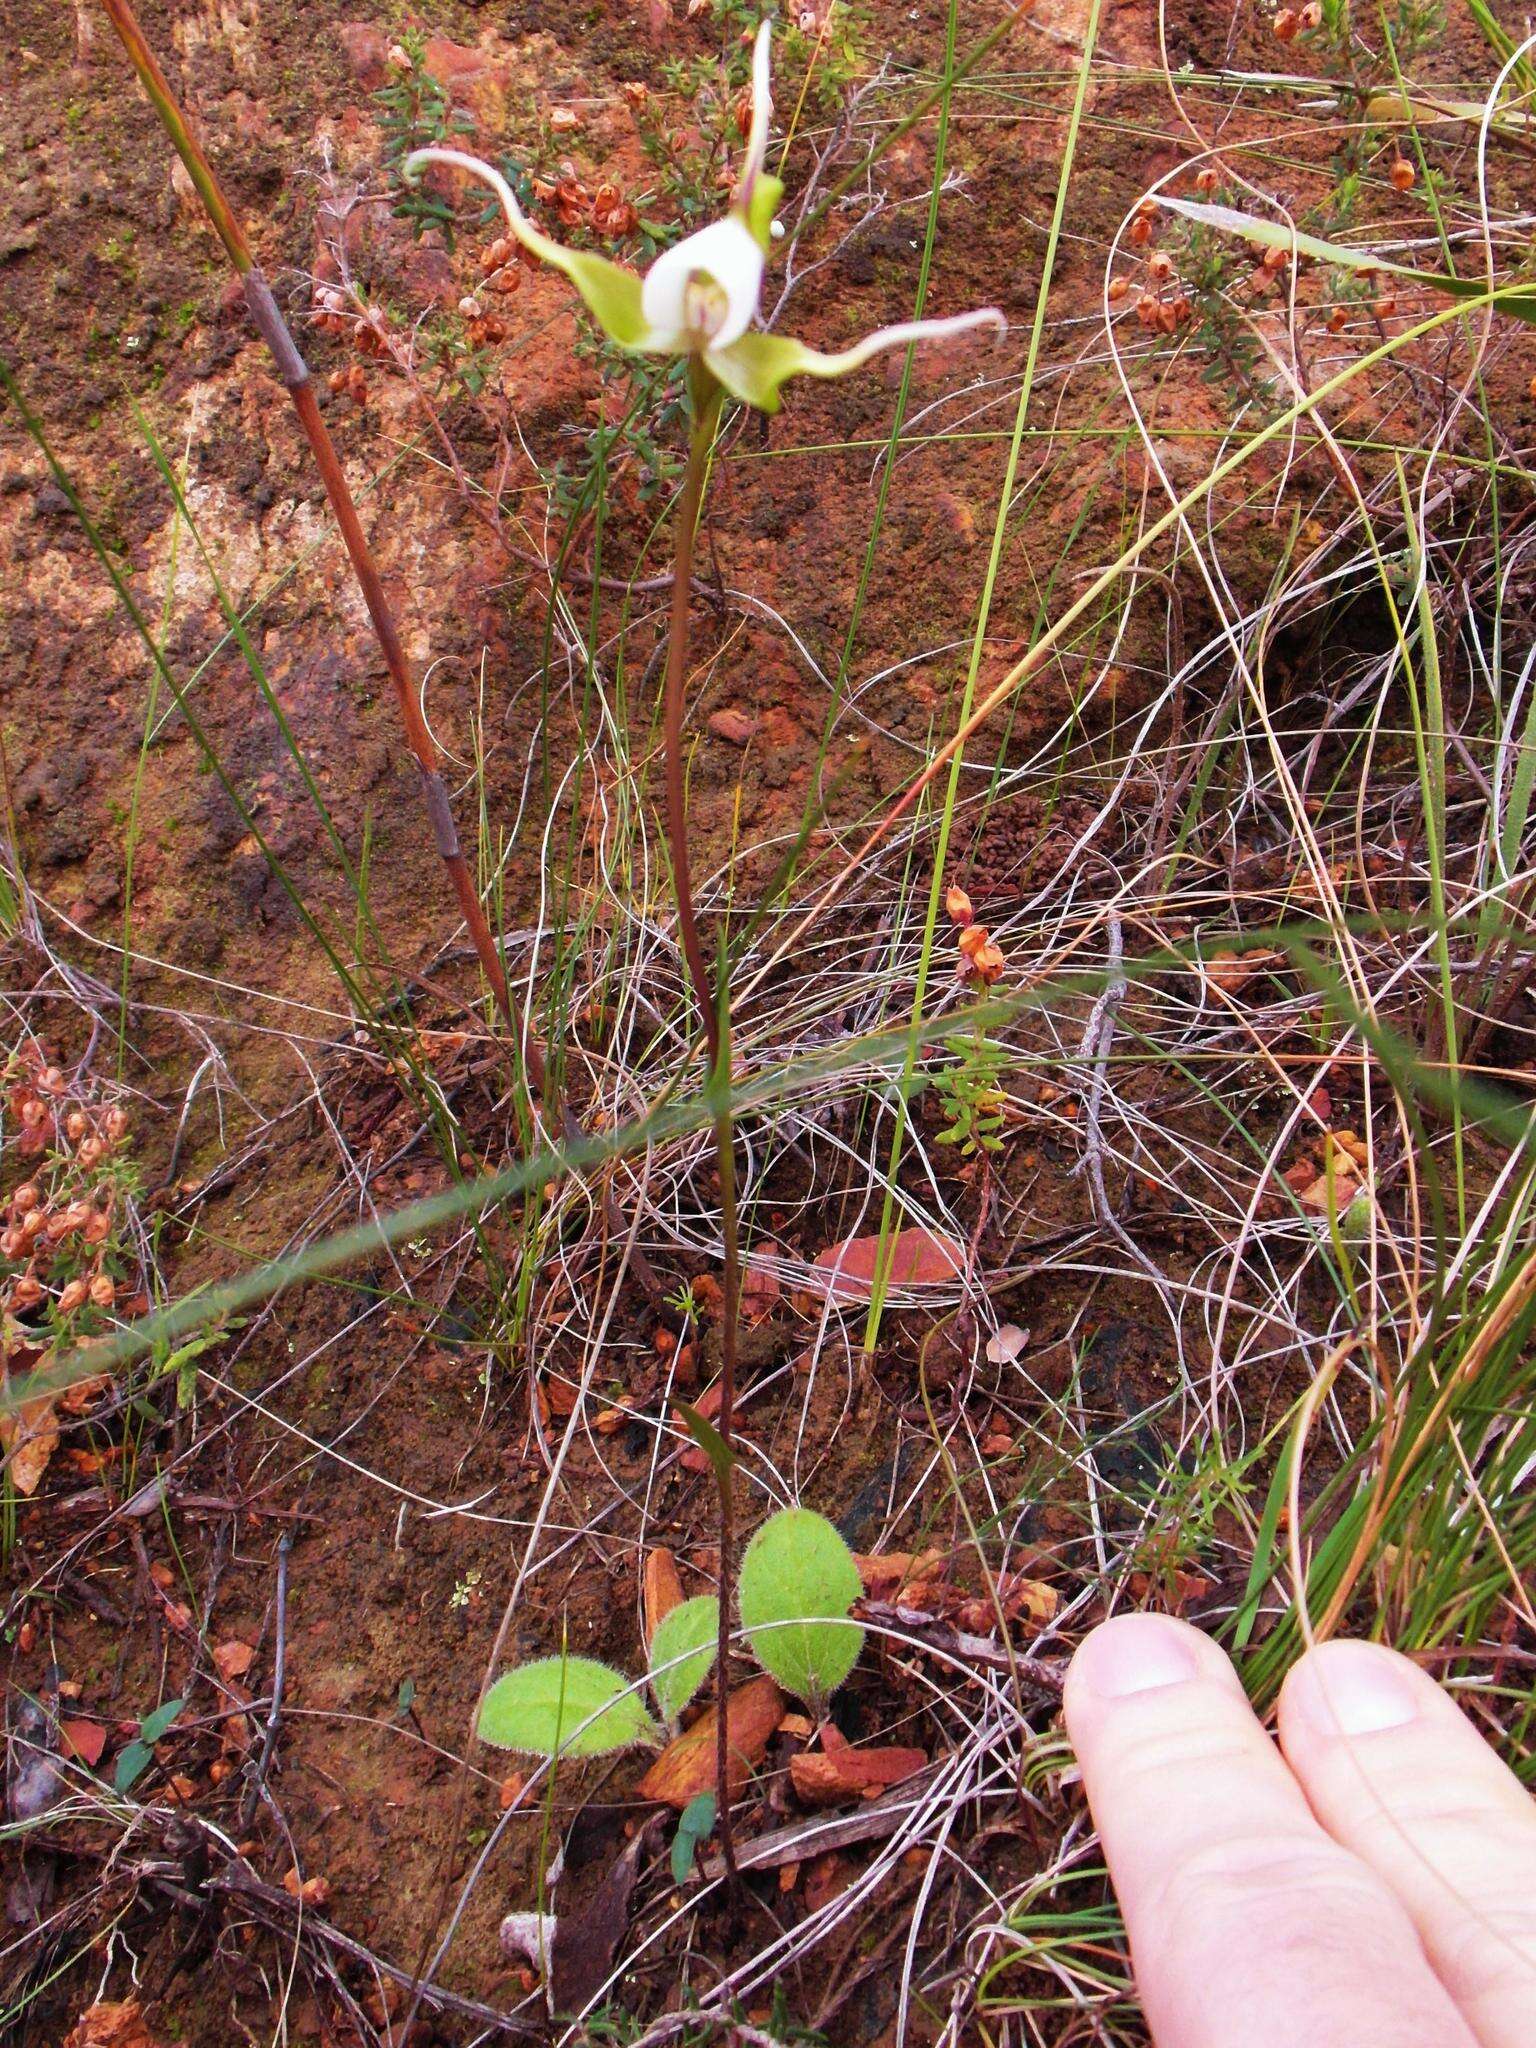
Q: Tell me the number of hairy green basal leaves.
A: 3